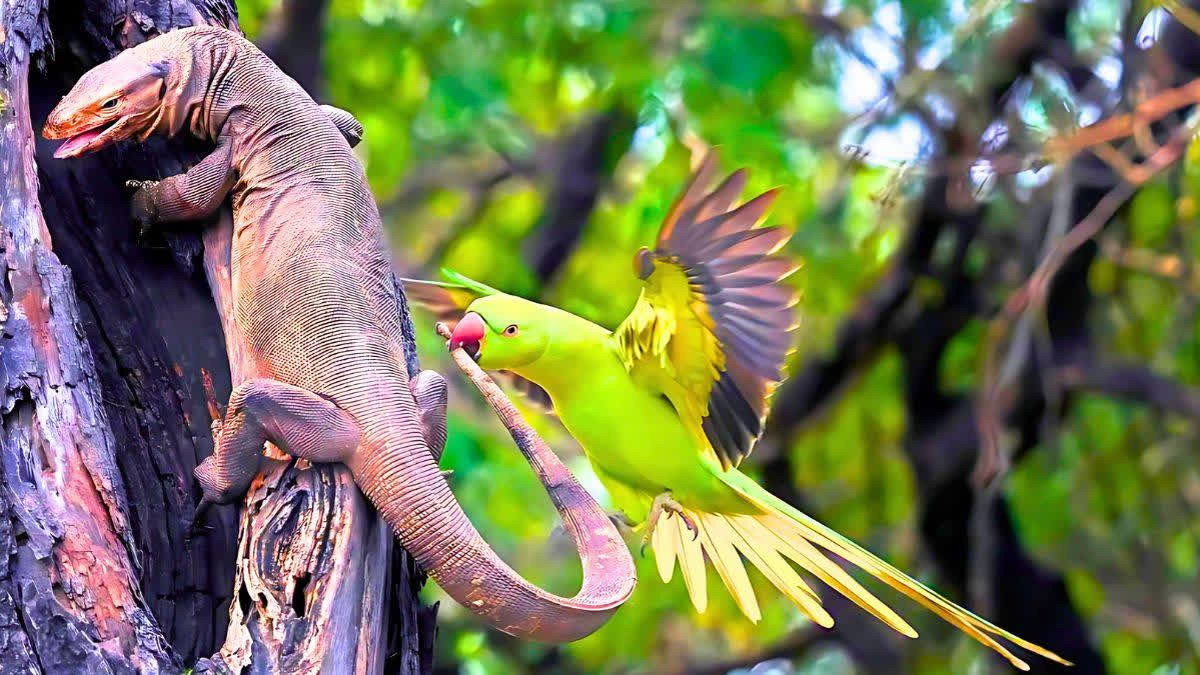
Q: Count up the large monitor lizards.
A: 1